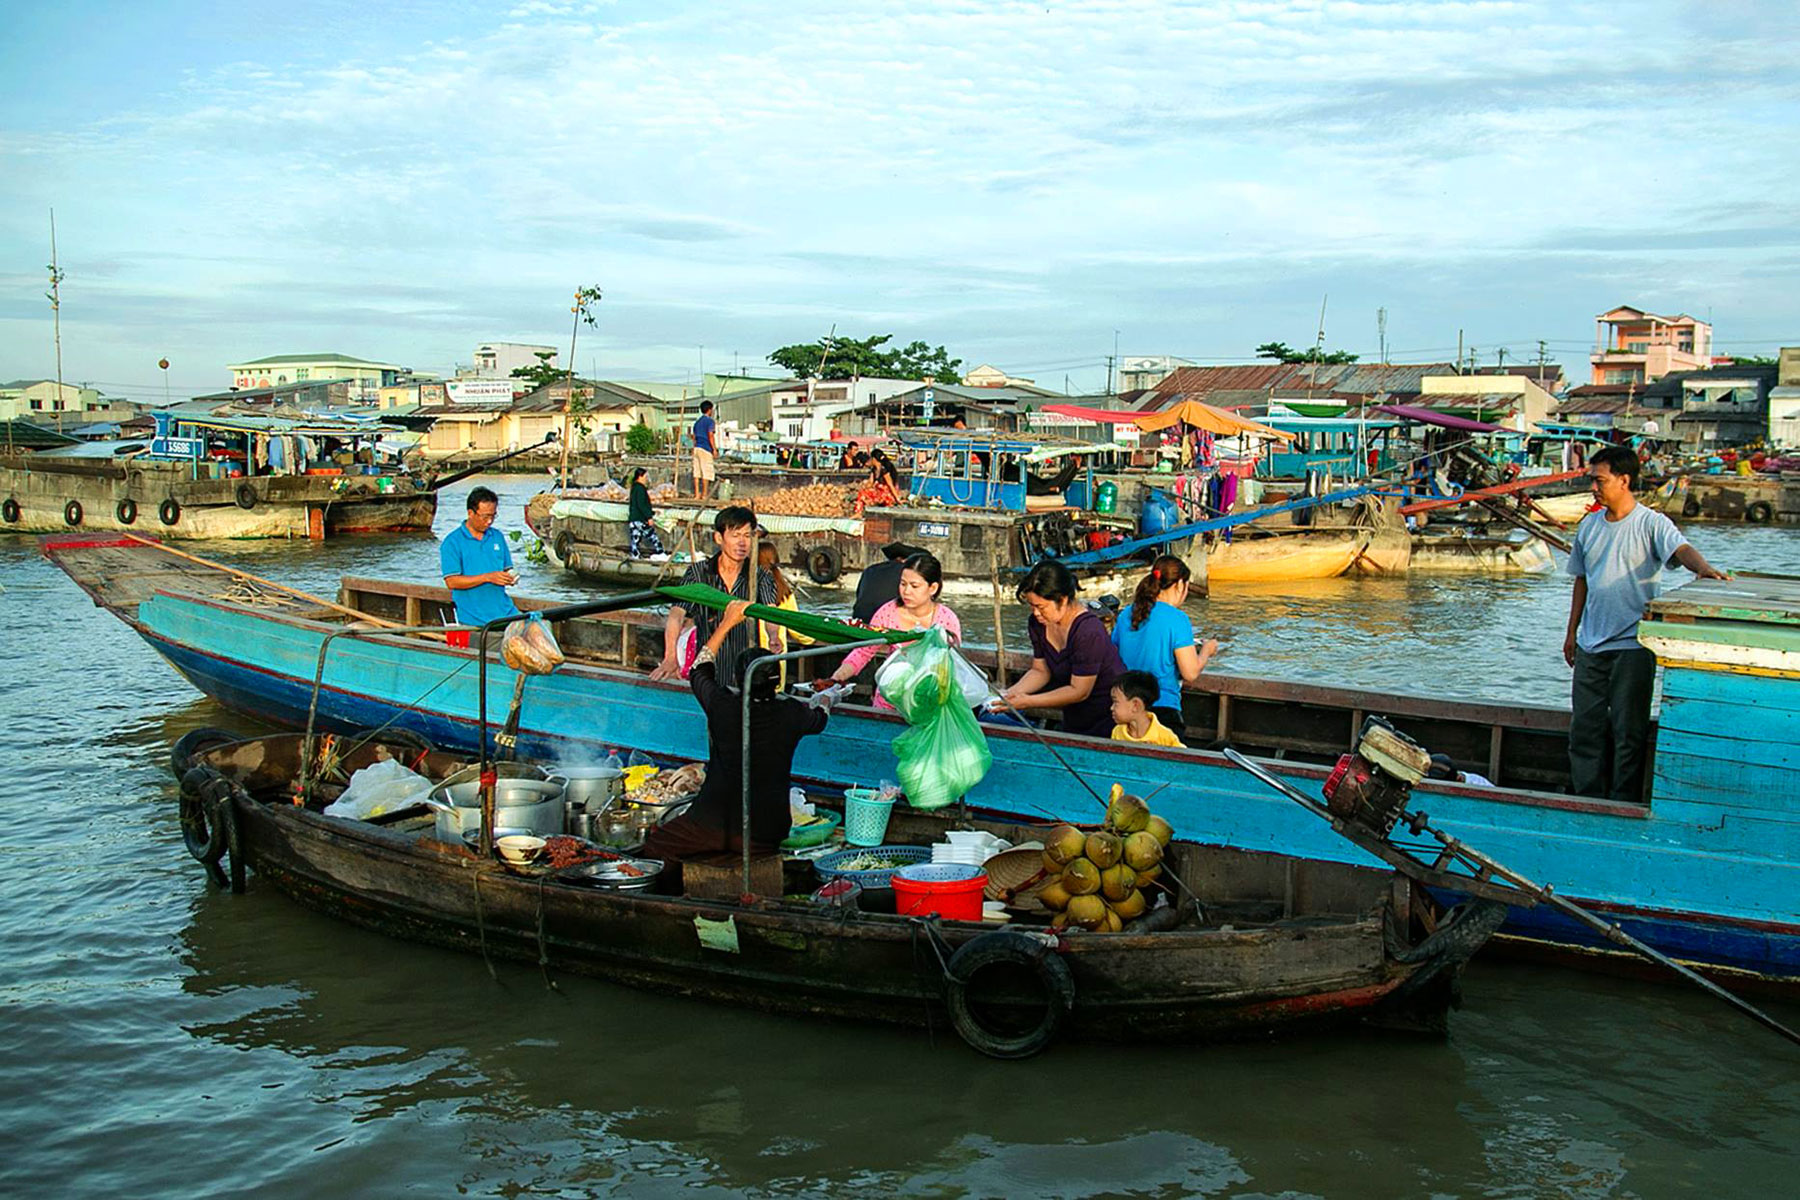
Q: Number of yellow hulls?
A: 1